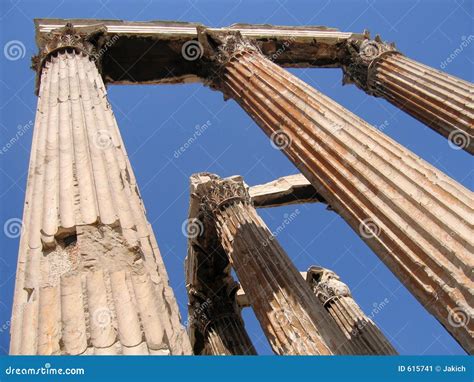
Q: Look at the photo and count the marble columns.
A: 6